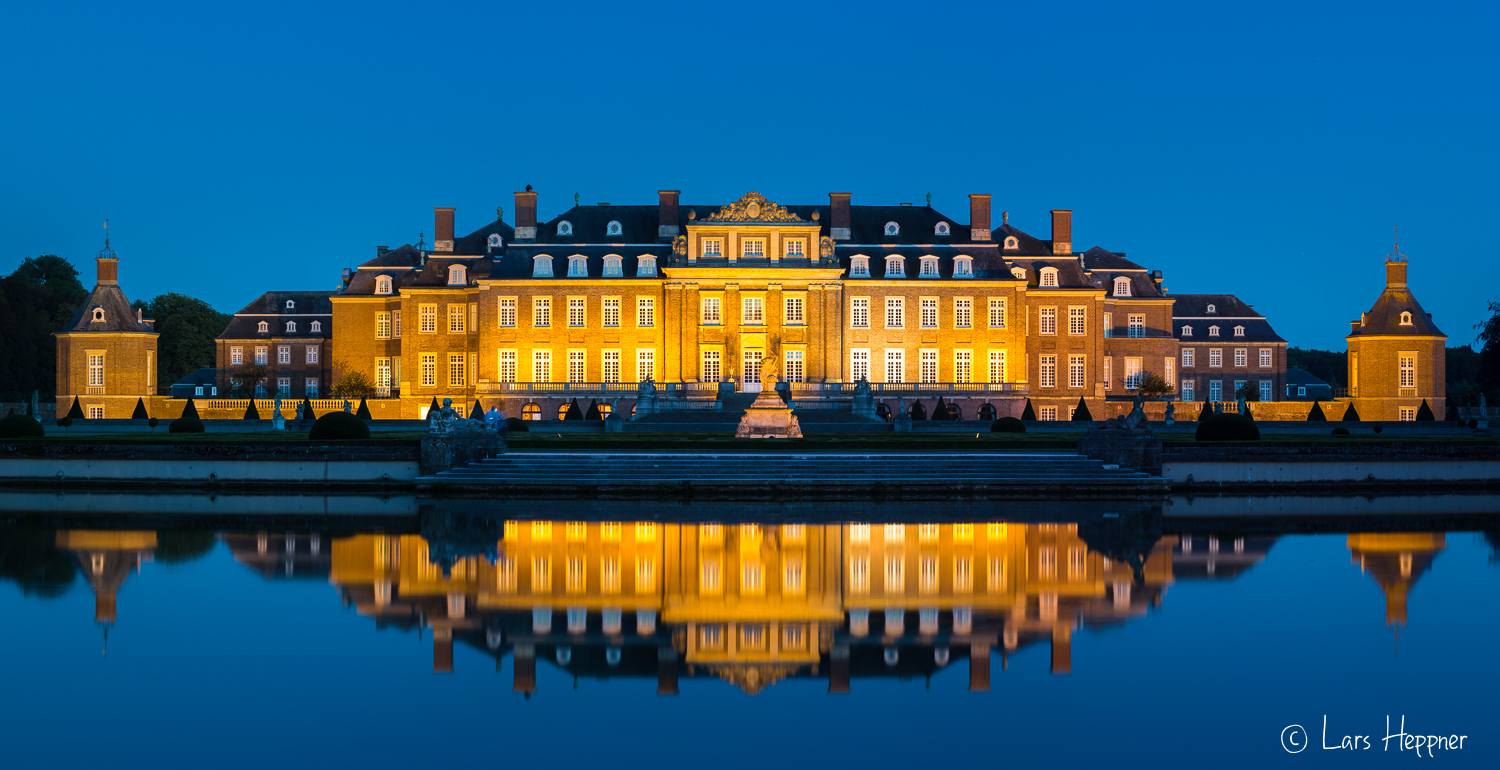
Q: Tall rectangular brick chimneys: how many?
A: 6